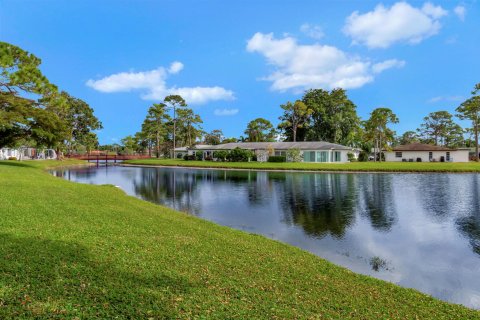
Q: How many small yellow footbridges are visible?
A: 0